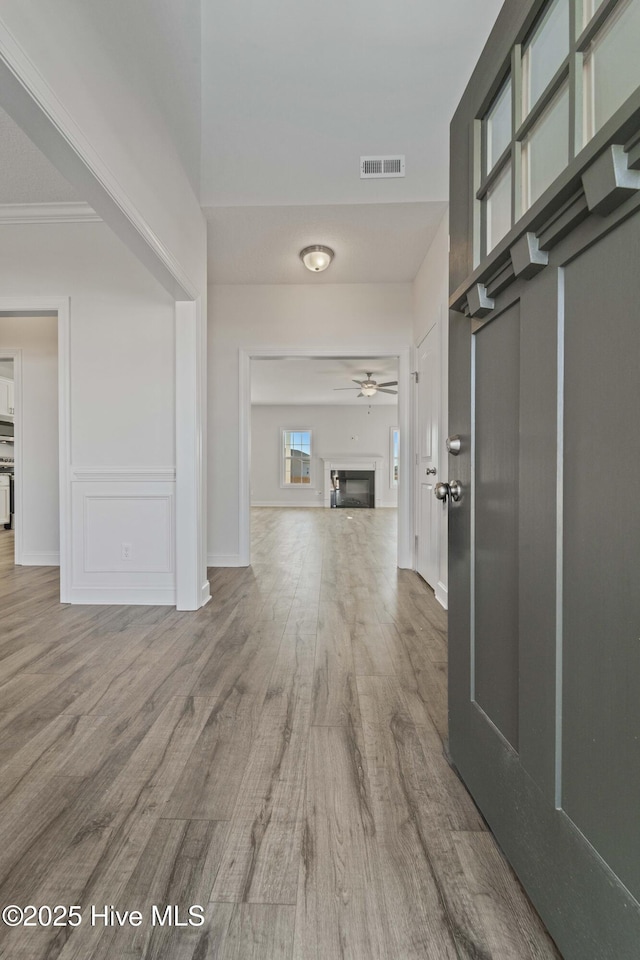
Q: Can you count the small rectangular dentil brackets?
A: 3